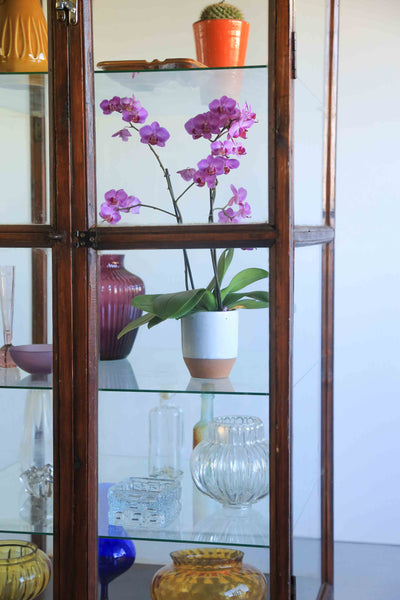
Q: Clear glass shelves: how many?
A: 3